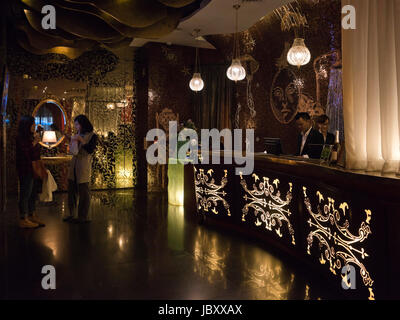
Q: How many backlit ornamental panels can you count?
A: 3